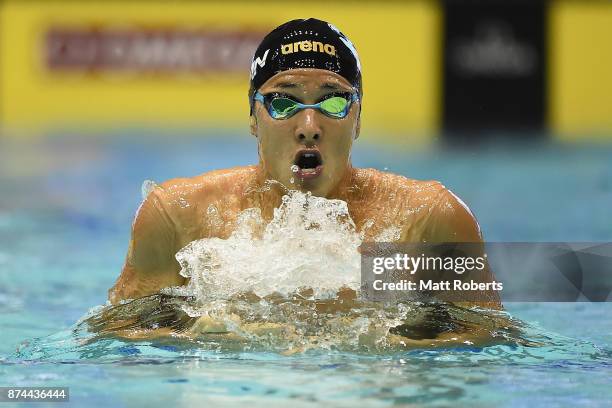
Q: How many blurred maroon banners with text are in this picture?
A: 1